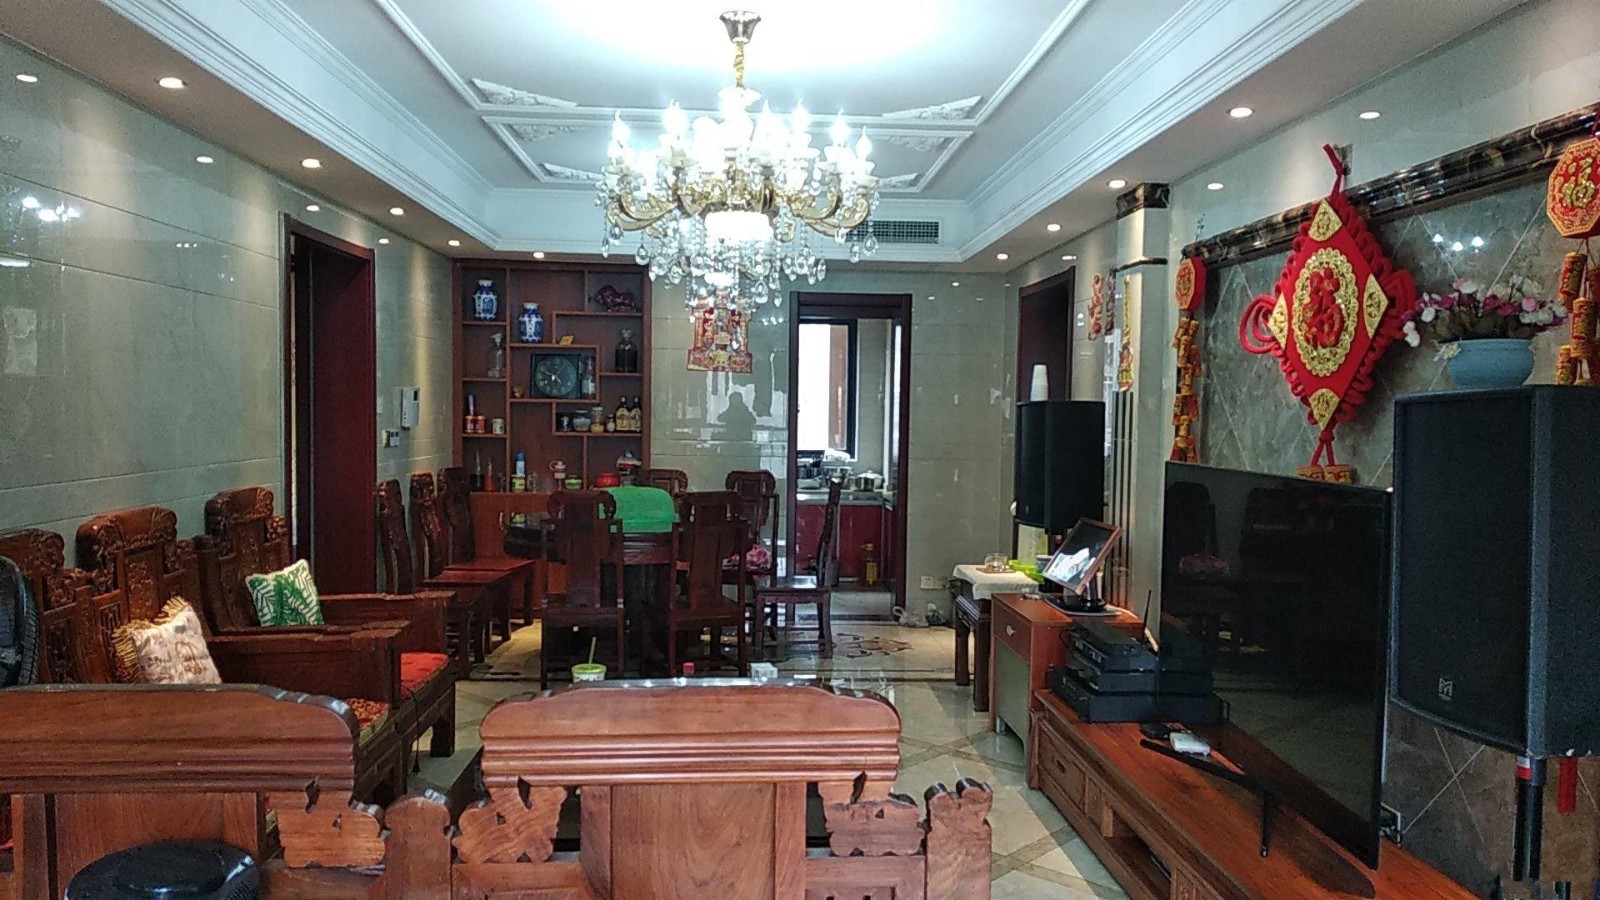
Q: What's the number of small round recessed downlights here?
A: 9